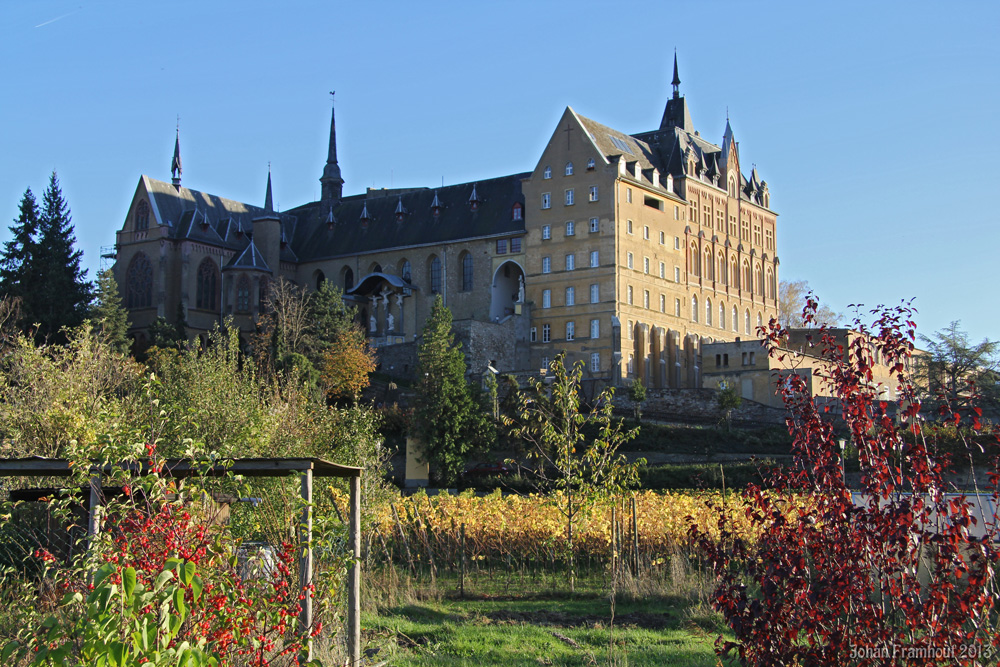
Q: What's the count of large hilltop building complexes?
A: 1